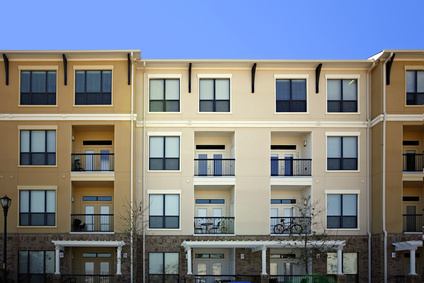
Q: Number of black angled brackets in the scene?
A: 7